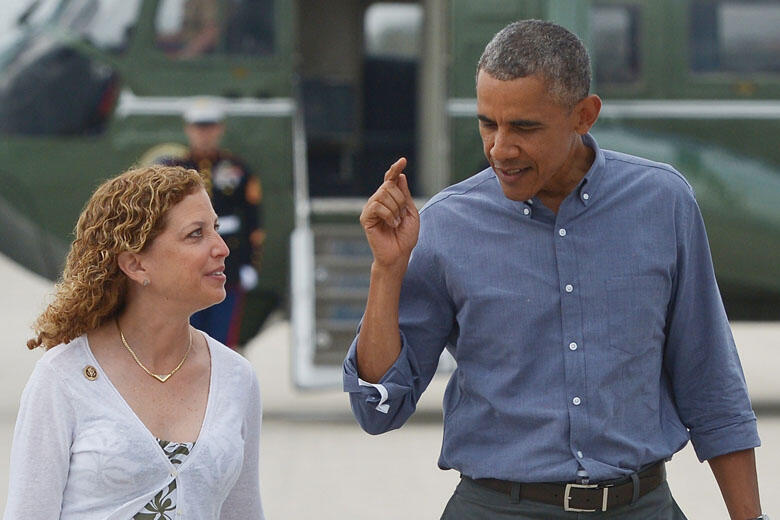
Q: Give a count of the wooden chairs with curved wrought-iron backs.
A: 0